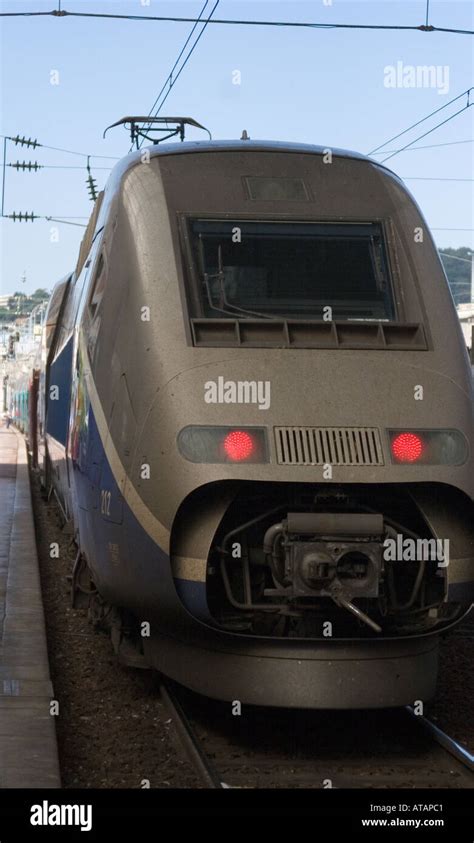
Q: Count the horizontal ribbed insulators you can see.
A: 3